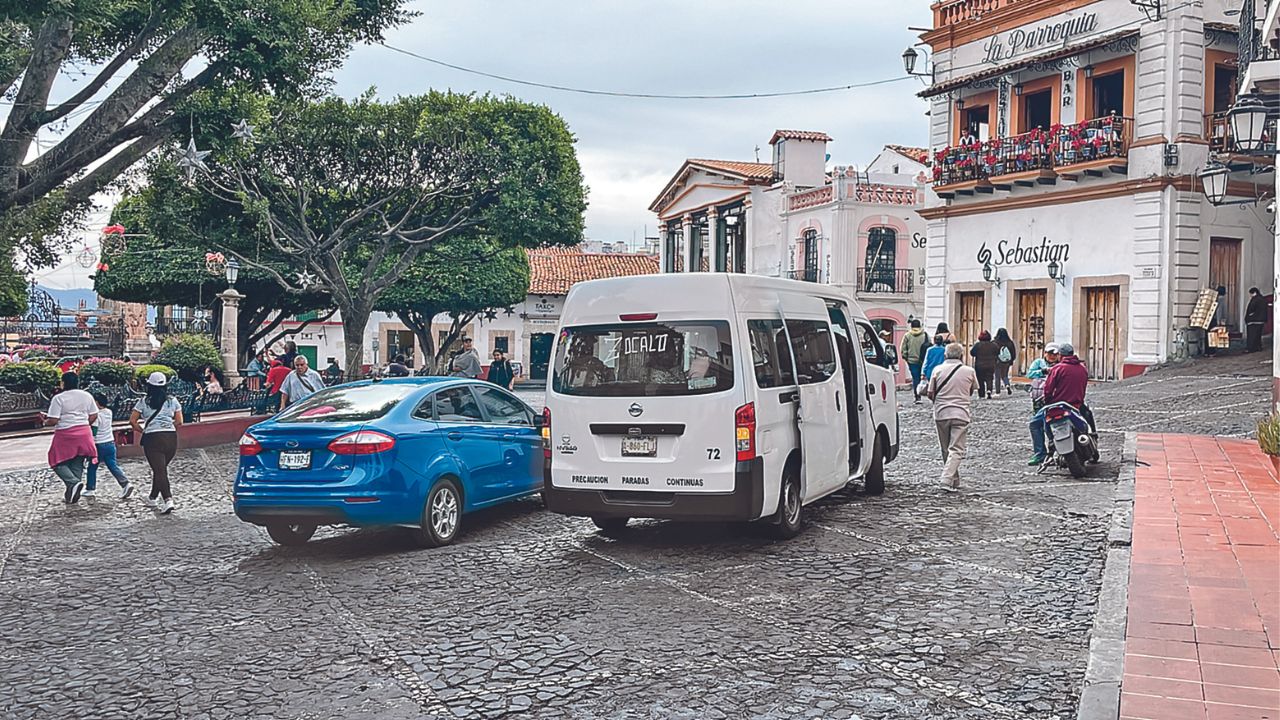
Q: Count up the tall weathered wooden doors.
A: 4